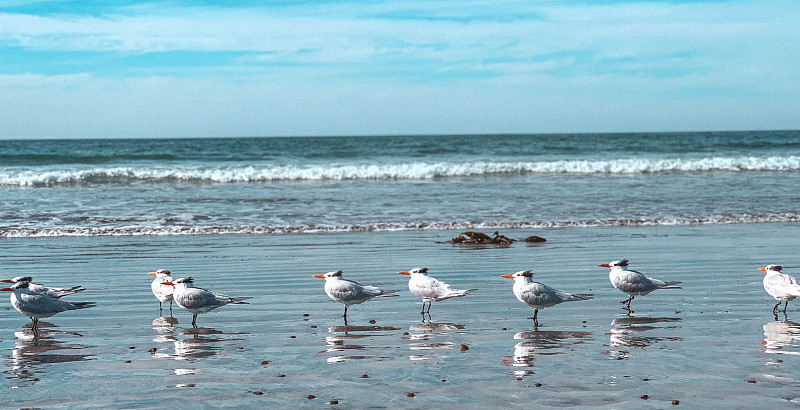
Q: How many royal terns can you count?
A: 9